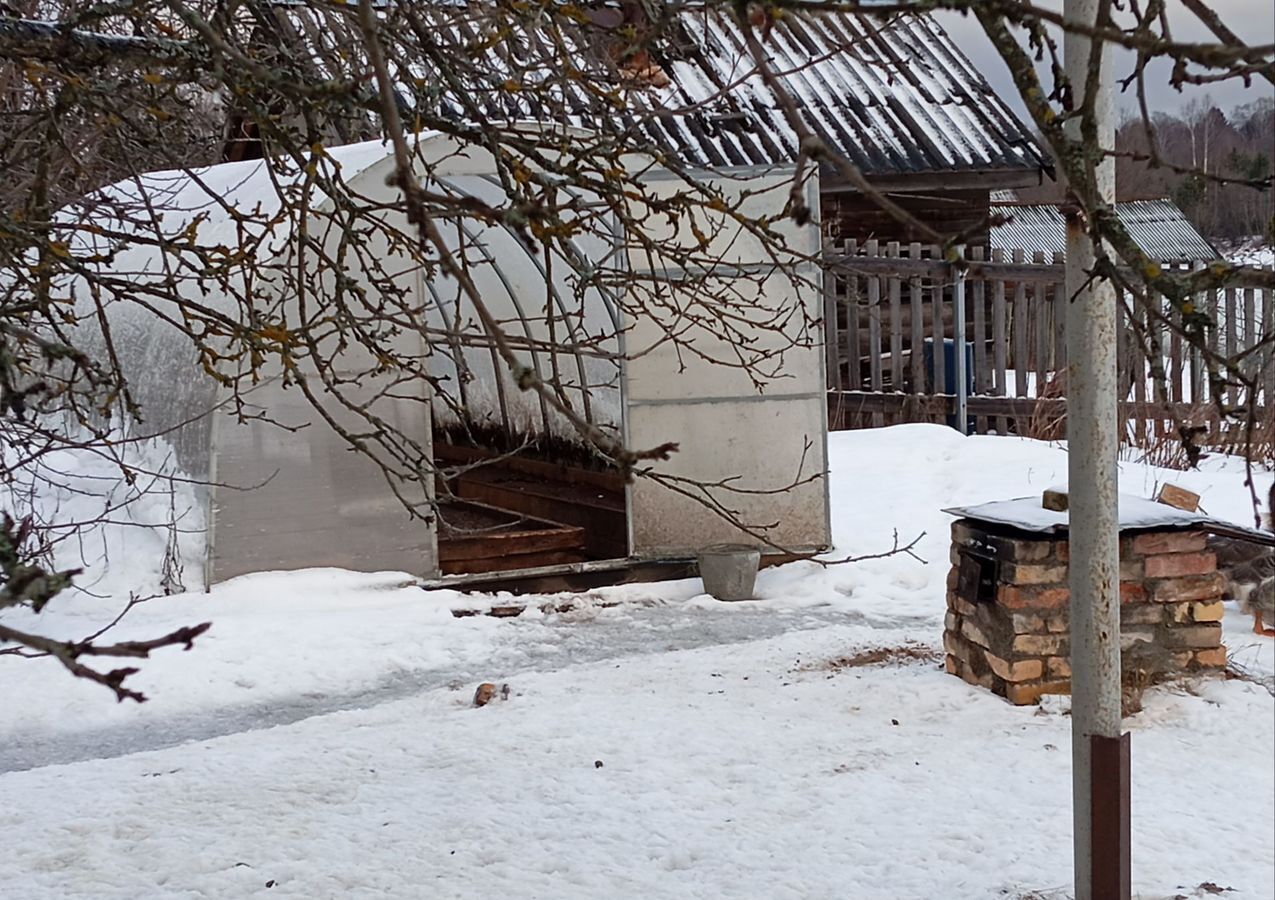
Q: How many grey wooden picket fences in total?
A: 1